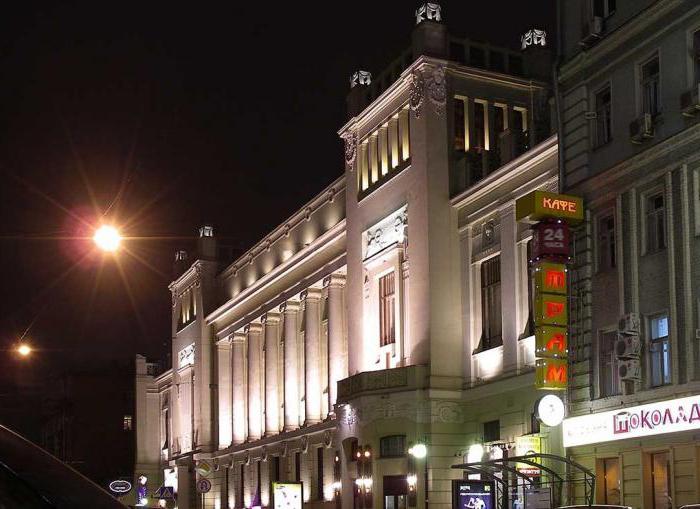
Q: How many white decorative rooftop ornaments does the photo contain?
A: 5